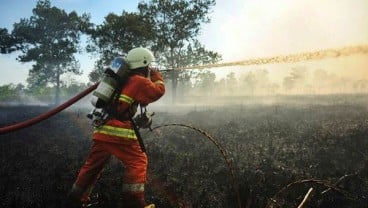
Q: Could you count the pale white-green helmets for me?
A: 1